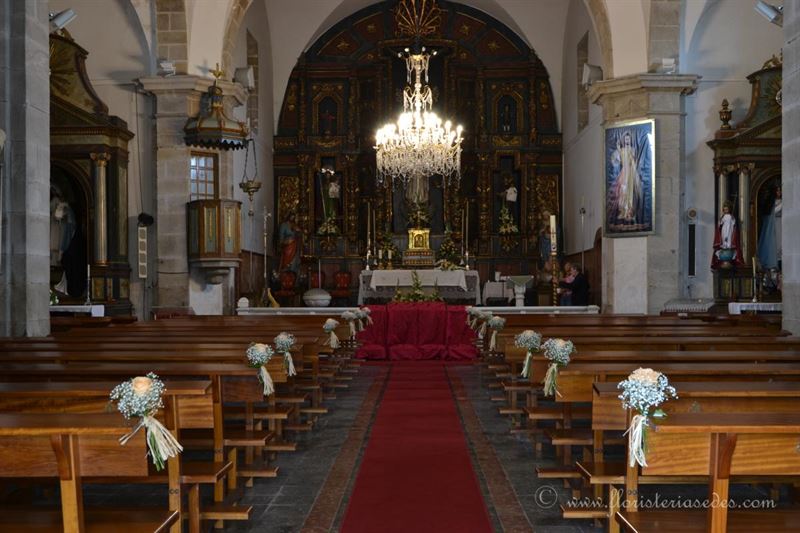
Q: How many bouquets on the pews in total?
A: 14